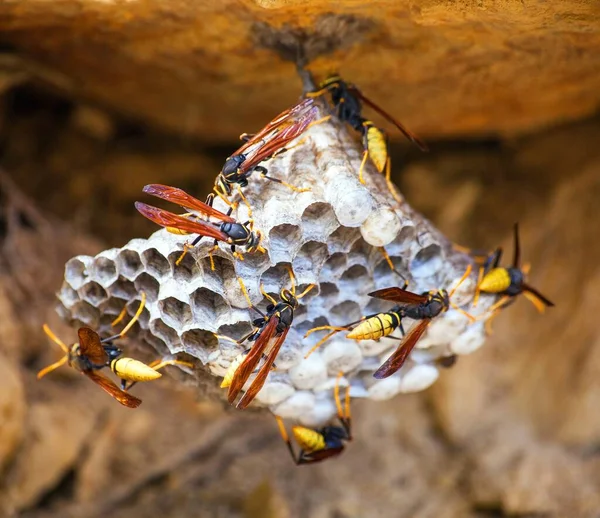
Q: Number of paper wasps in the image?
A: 8